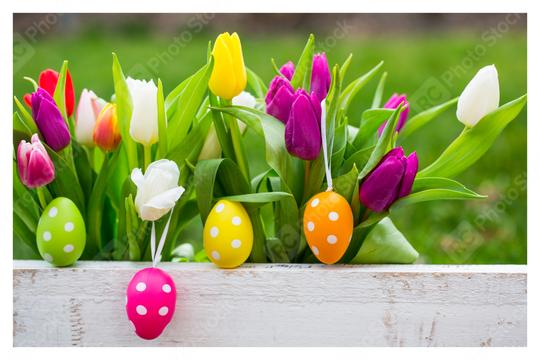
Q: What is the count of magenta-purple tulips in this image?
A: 7